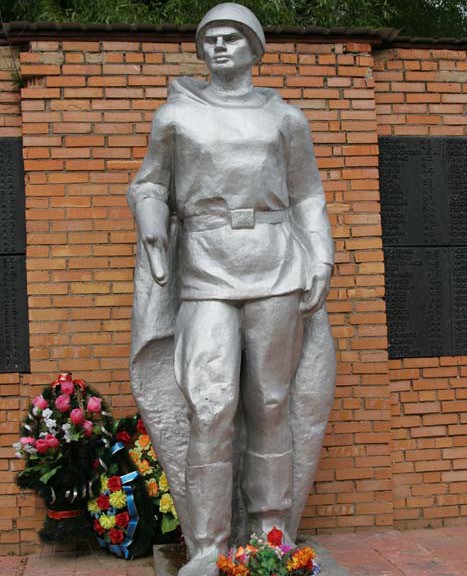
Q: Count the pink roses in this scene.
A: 9